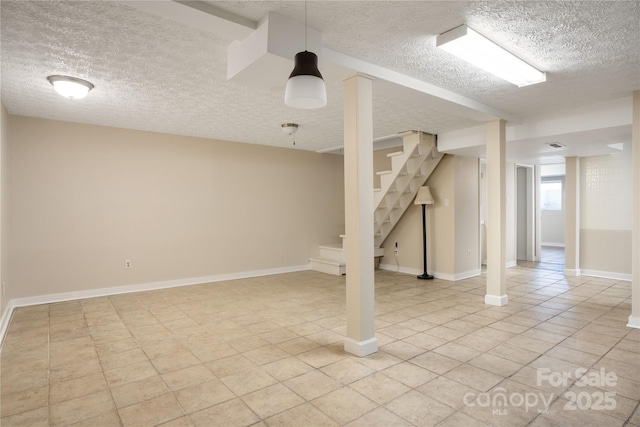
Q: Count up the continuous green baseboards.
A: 0